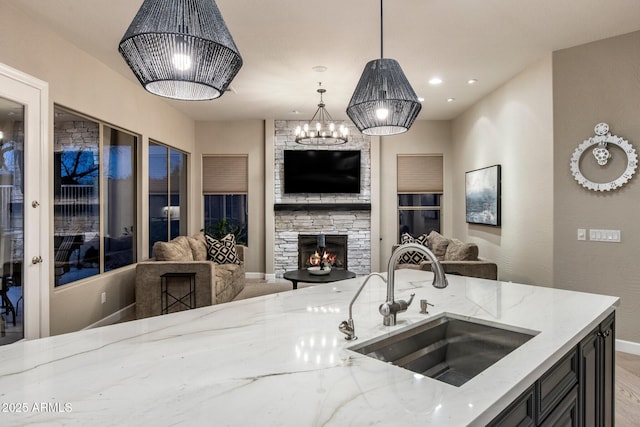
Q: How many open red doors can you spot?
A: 0